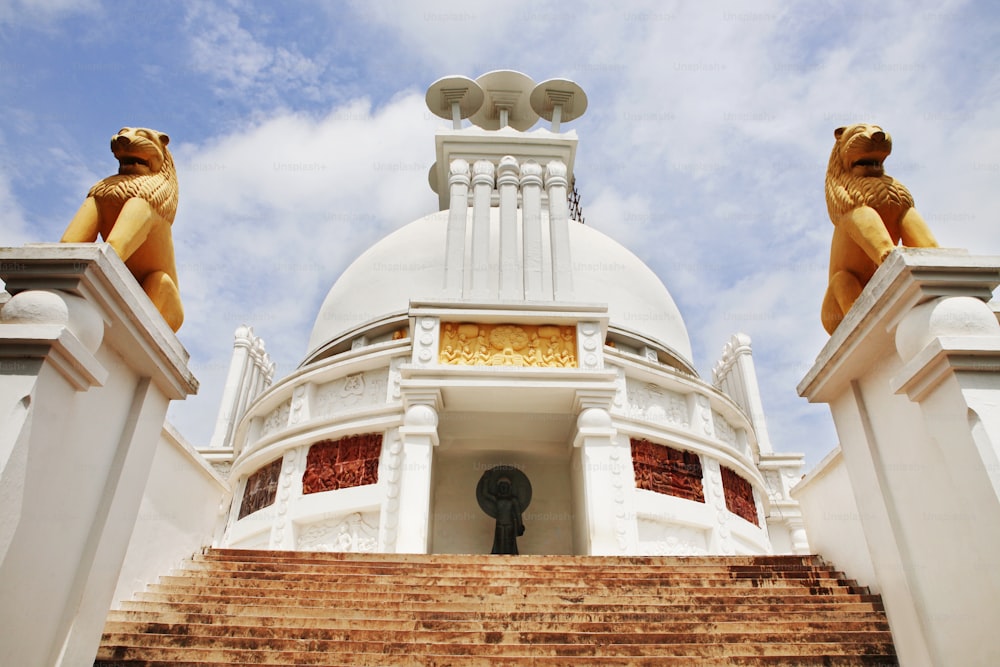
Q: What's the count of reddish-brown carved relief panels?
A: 4